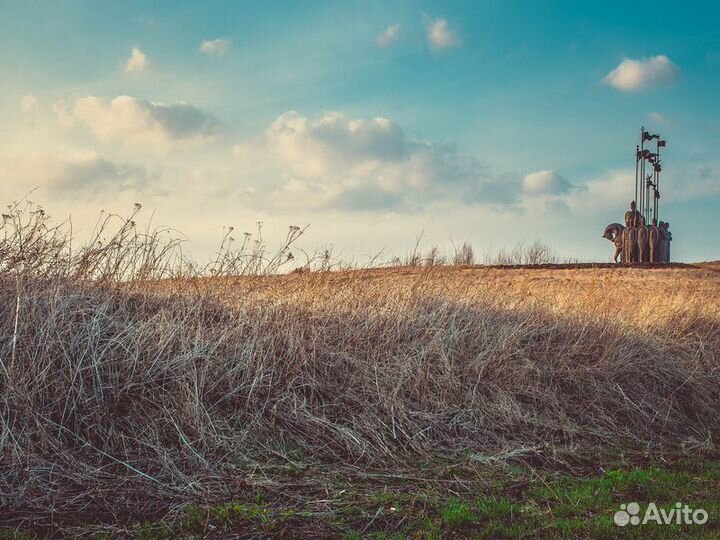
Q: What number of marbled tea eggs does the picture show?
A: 0